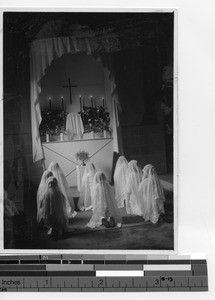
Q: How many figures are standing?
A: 0